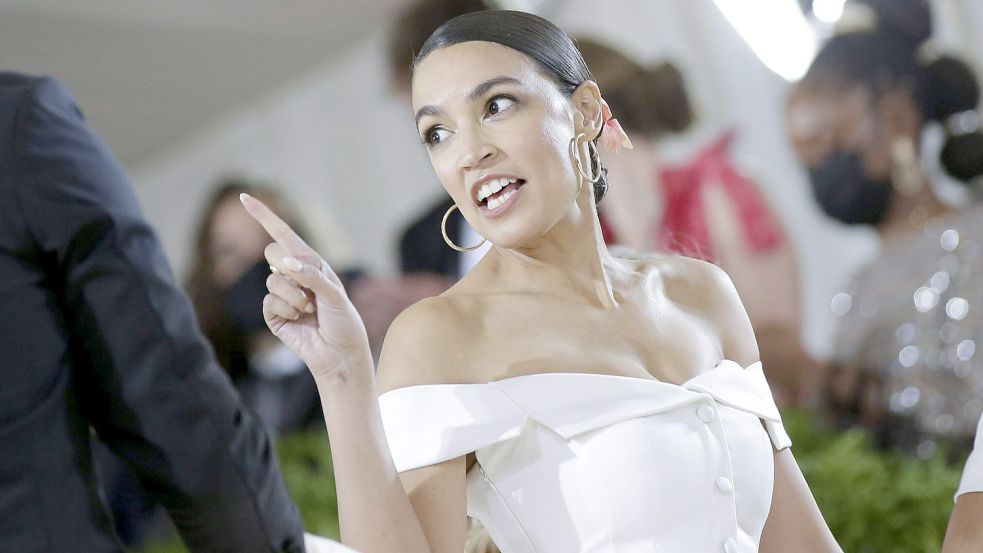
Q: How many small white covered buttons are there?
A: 3